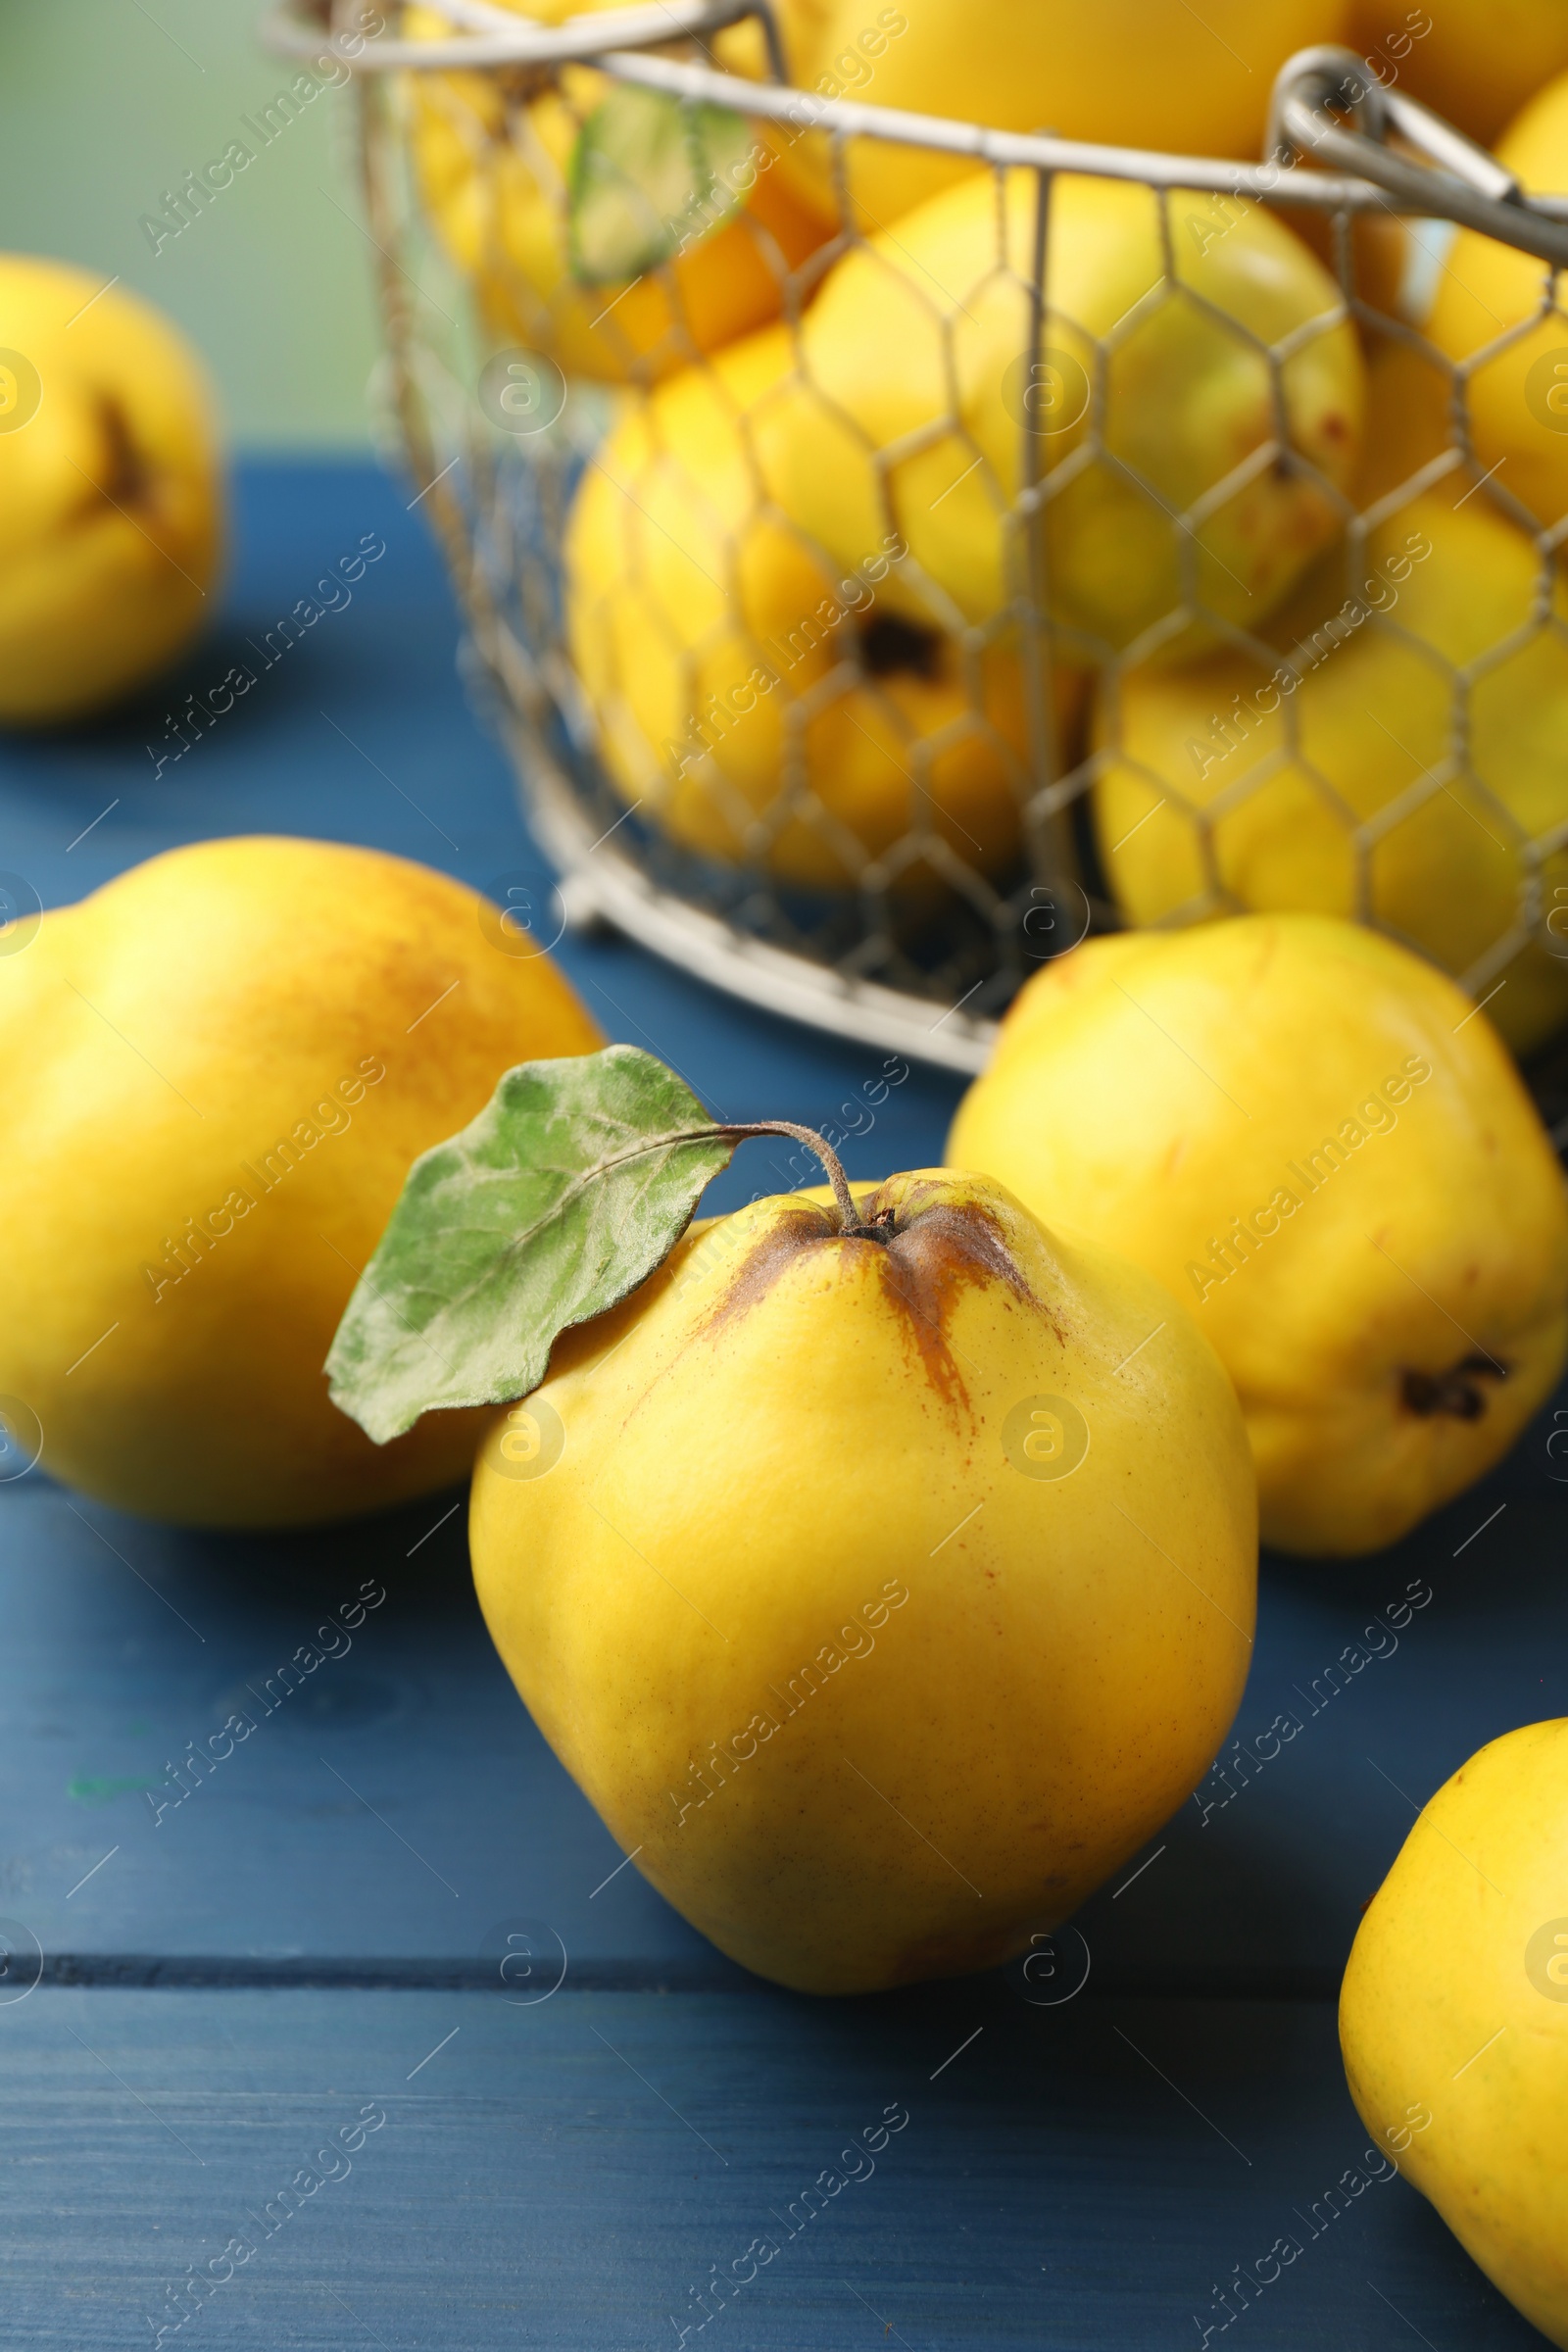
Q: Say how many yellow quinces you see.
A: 12